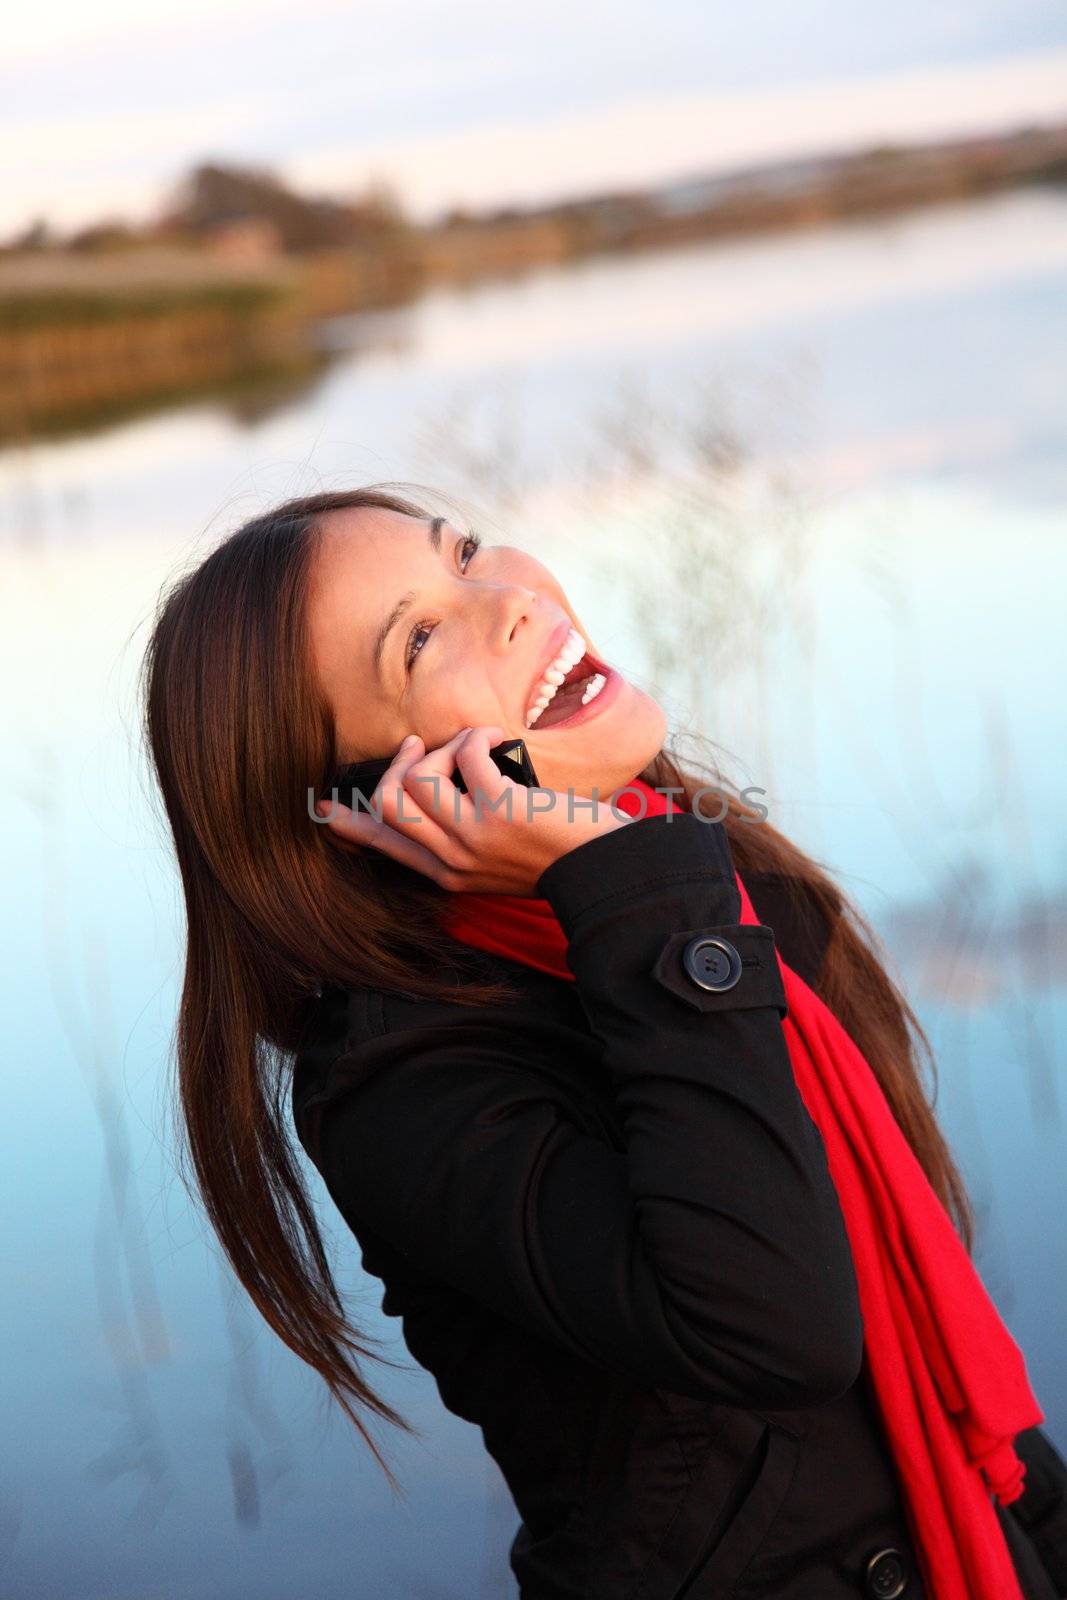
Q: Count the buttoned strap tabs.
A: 1